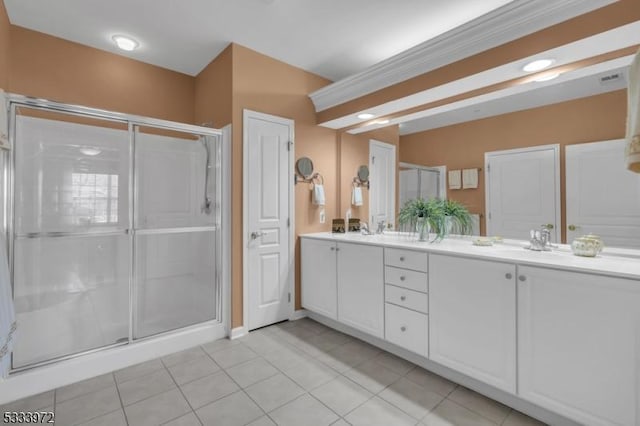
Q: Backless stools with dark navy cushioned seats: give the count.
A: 0